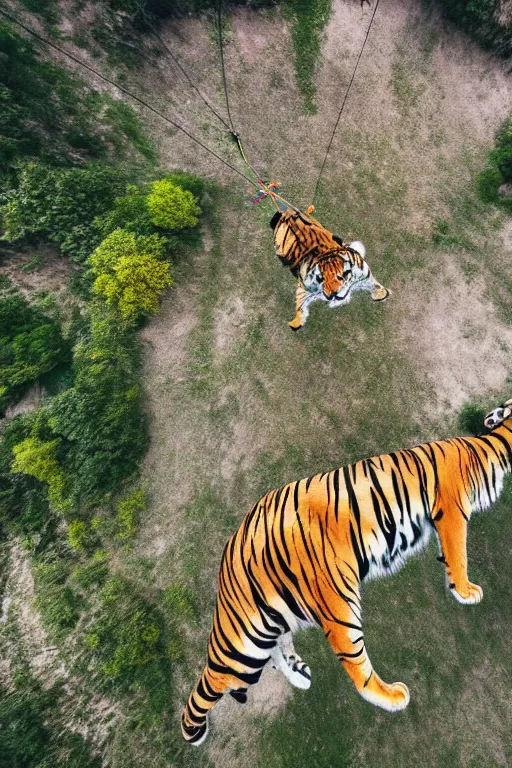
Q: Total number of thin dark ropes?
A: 4